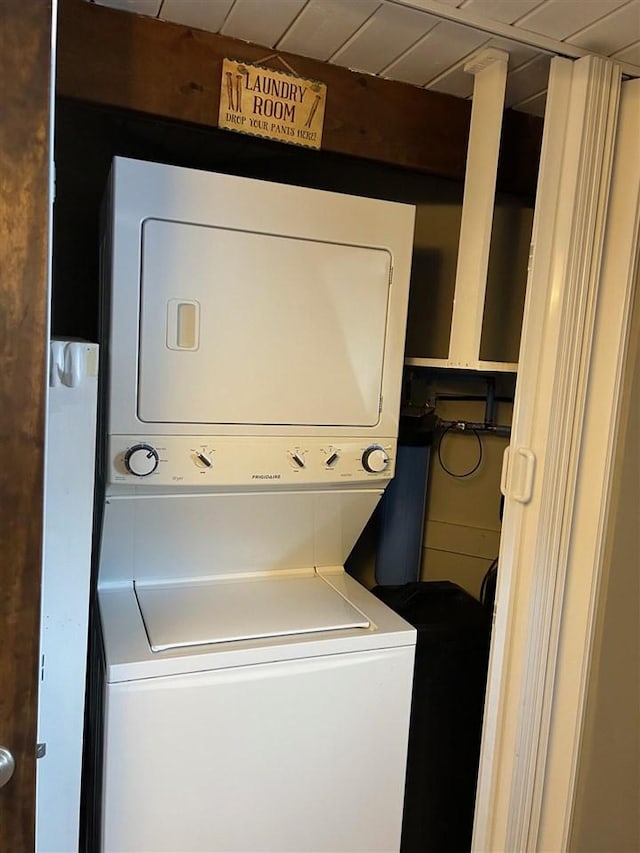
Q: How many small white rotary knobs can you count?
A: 3